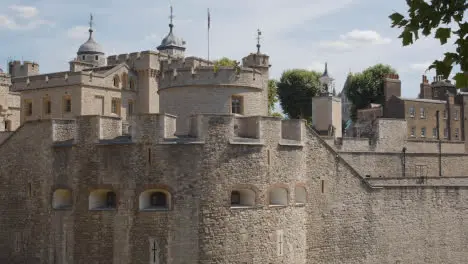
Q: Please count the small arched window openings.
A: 6